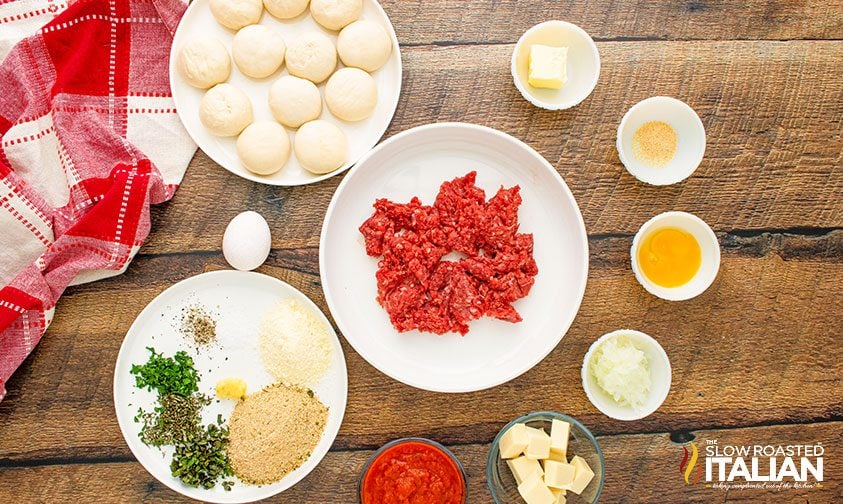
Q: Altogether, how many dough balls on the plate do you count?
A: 12